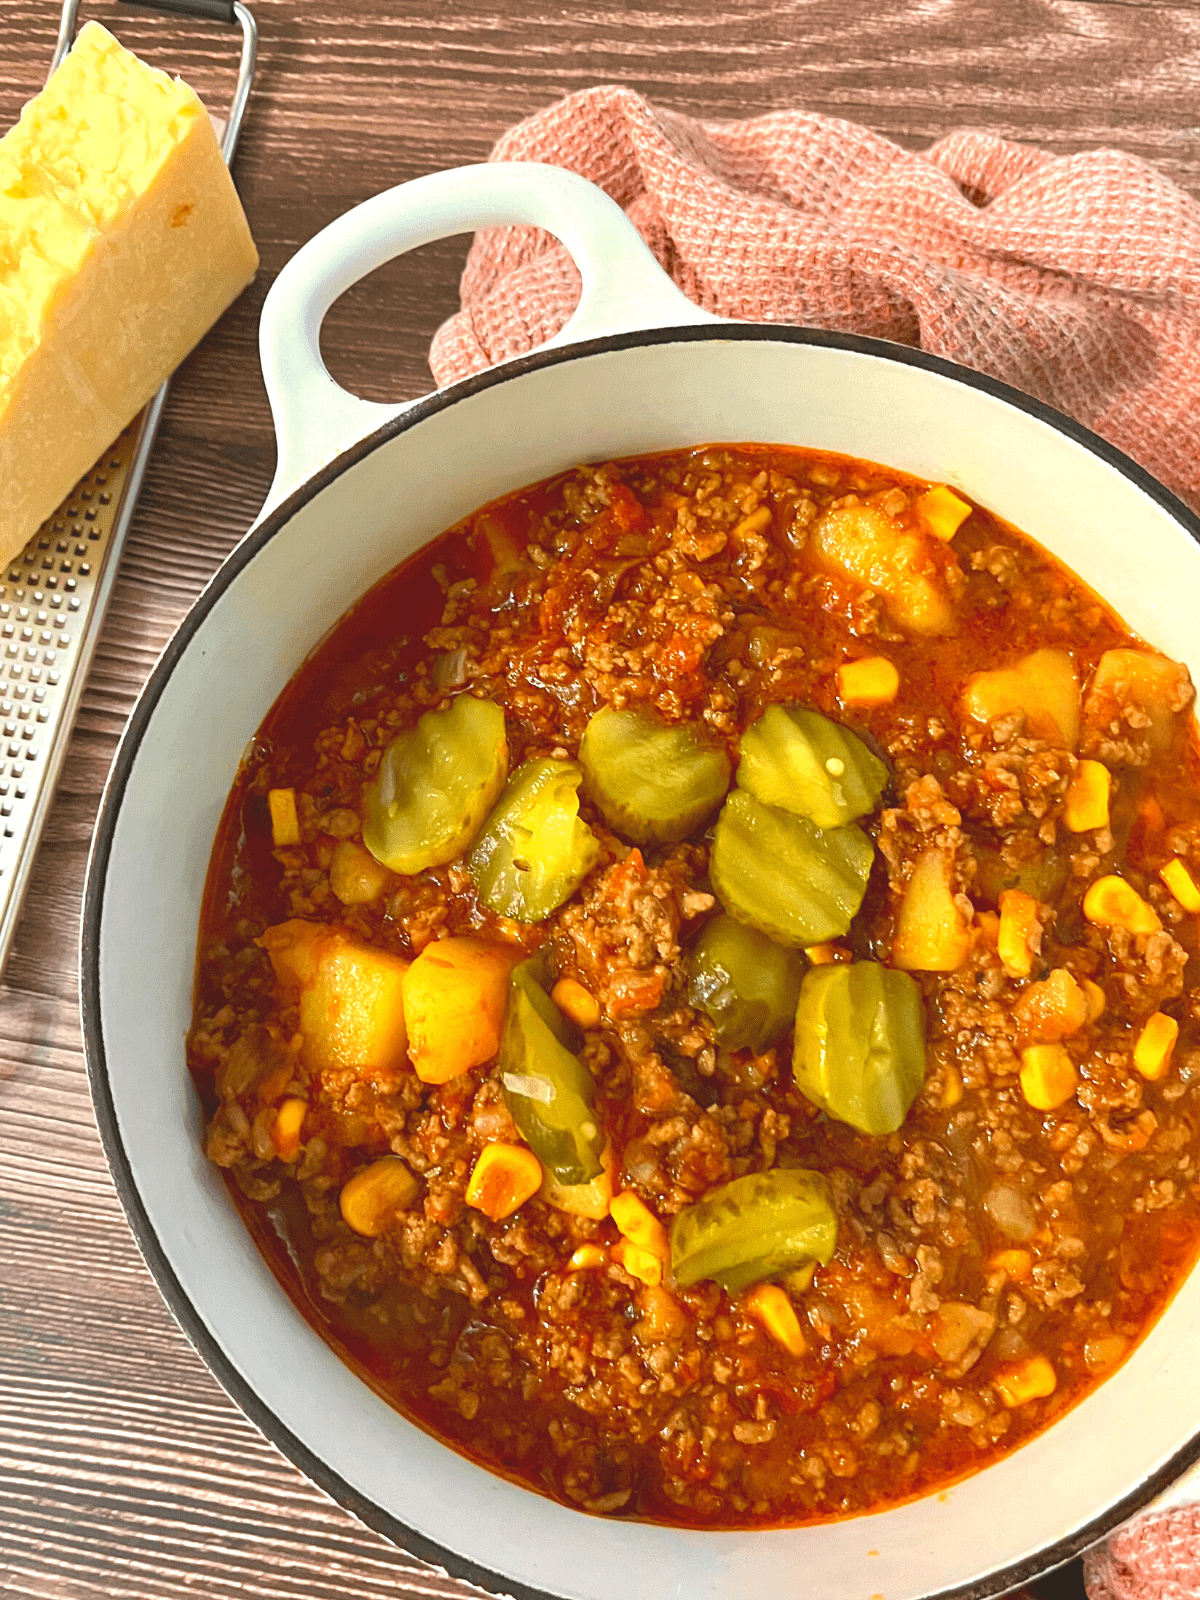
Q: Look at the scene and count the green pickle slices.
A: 9